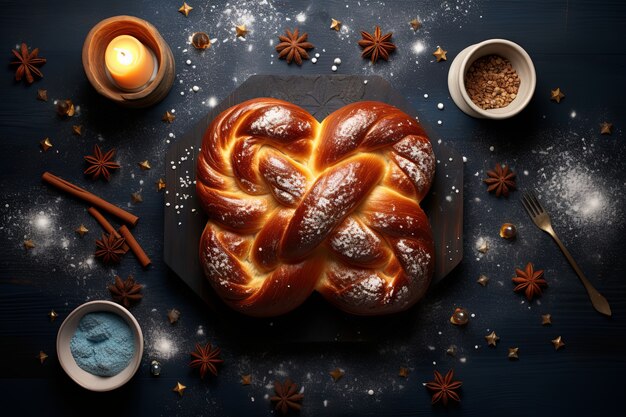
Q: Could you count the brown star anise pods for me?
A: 11